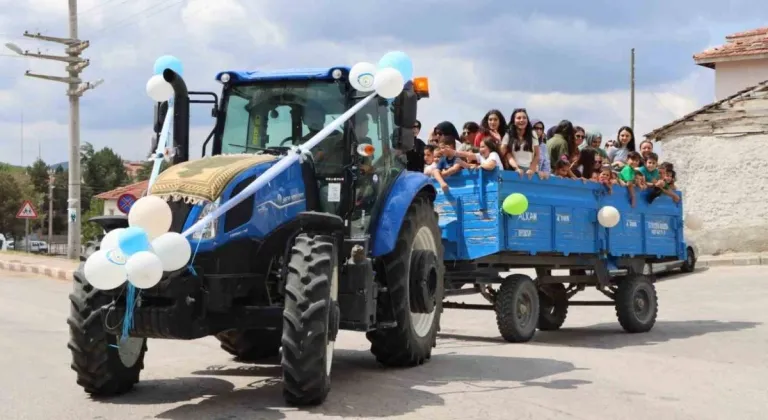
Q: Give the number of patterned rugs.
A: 1